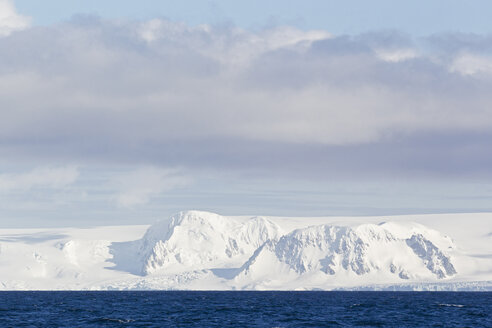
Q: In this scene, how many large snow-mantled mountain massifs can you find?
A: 2